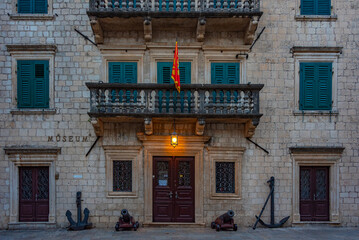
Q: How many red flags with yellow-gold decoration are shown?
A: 1